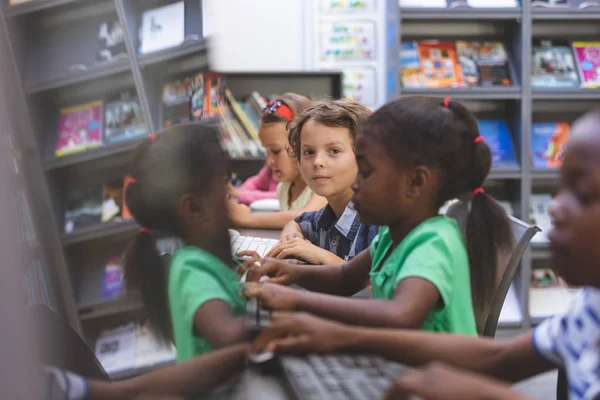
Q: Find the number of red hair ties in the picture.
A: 6